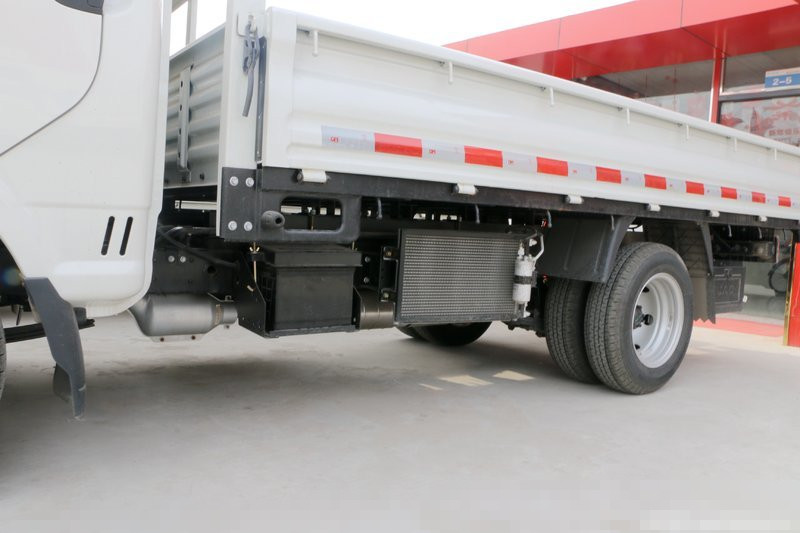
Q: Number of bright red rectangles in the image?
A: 9